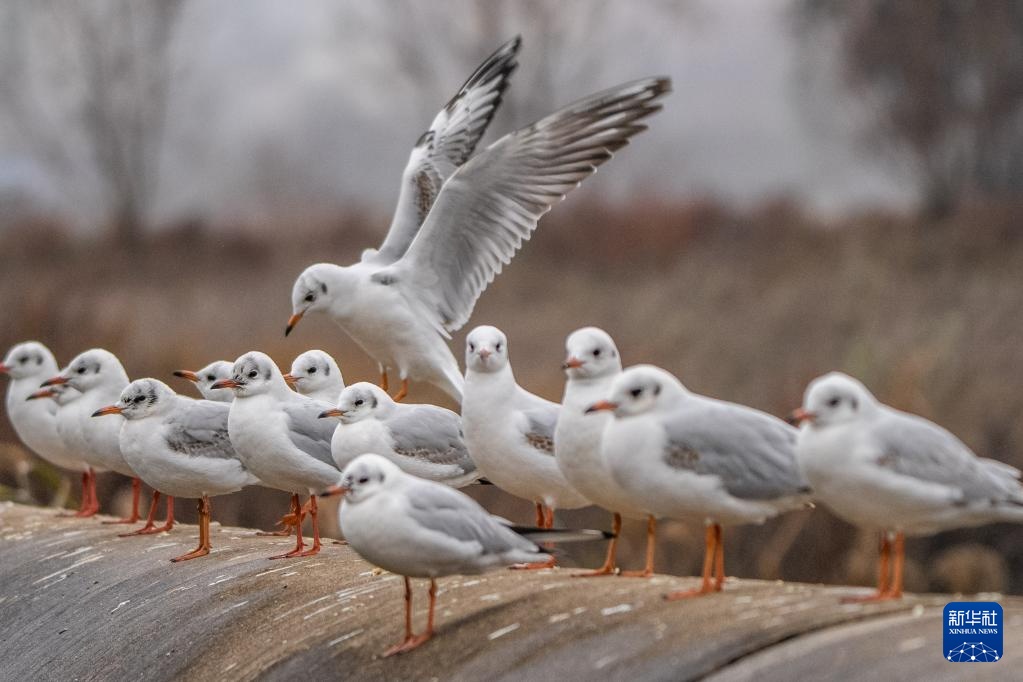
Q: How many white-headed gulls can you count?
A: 14